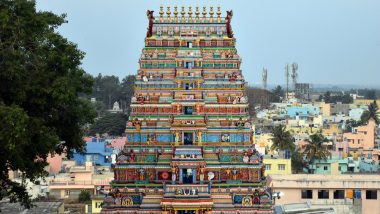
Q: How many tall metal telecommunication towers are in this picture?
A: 3